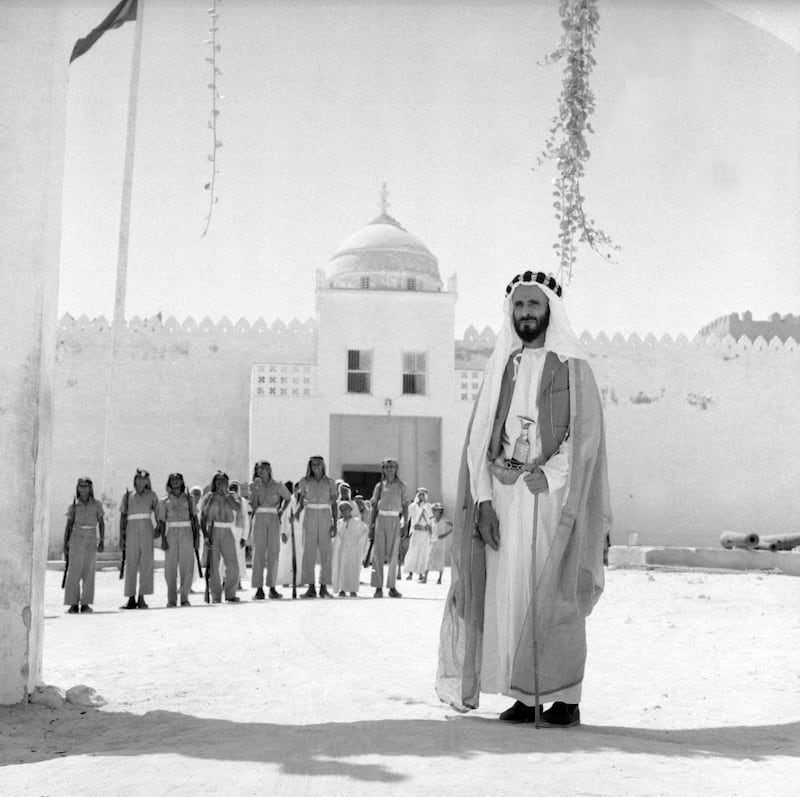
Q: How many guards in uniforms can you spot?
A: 7